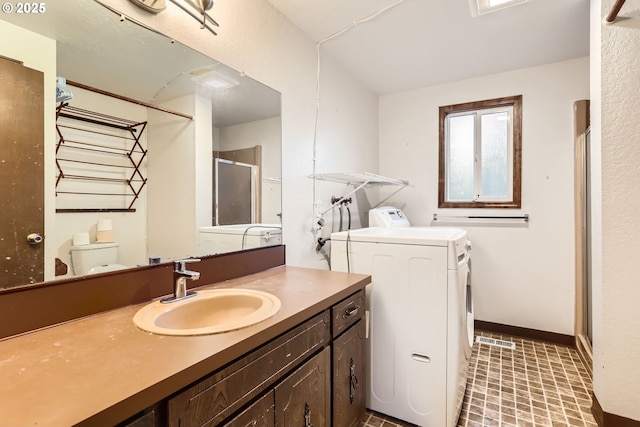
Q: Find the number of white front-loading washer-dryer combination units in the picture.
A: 1